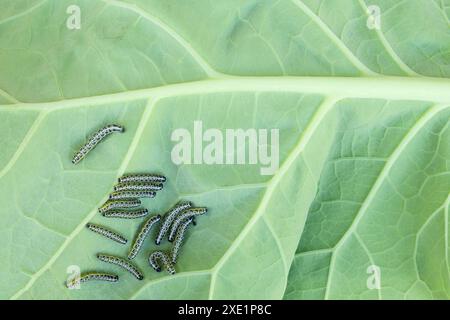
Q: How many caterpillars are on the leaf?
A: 14